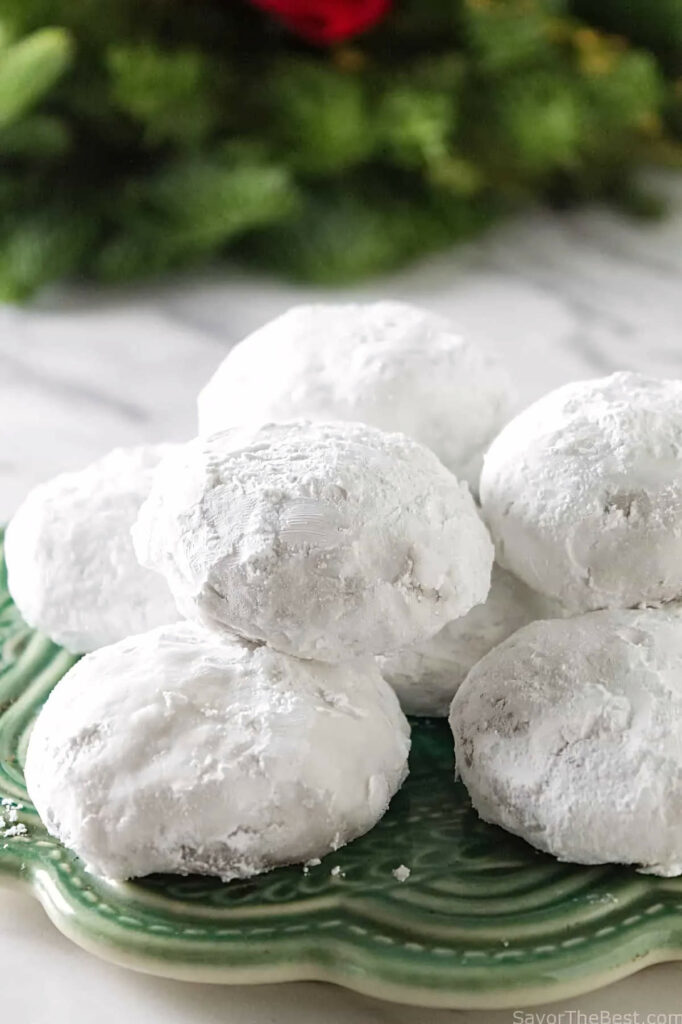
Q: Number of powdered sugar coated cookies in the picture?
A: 7